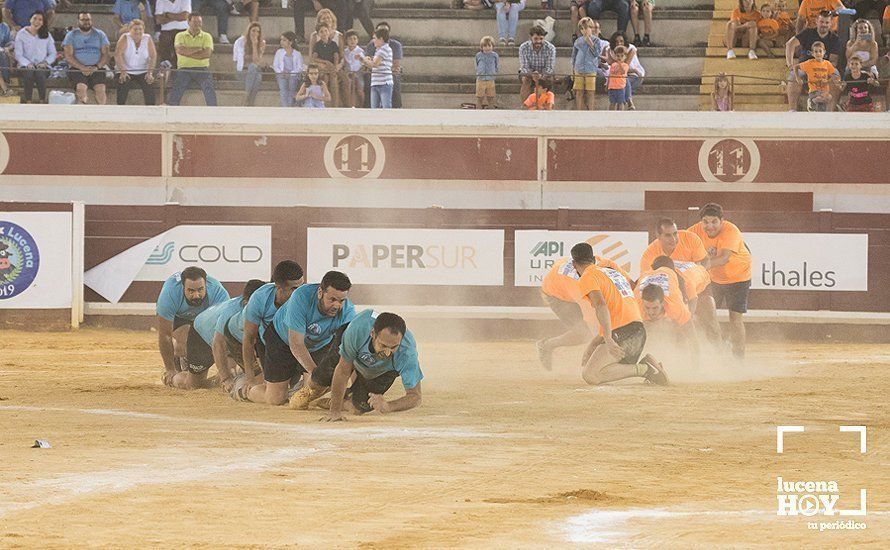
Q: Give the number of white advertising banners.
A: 5